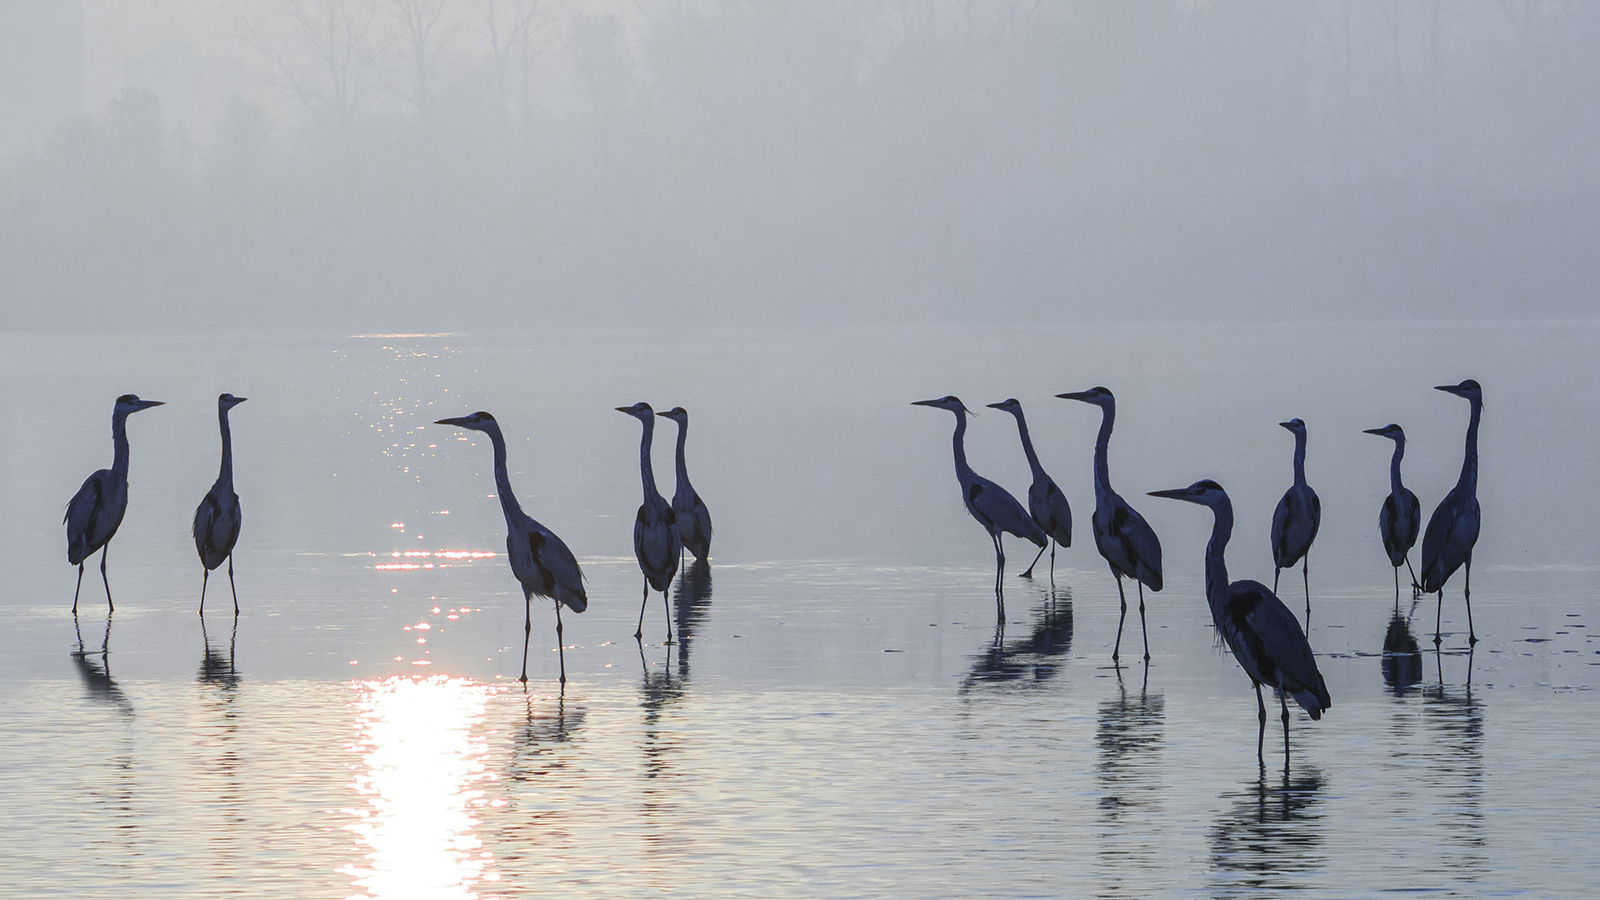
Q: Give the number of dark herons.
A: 12